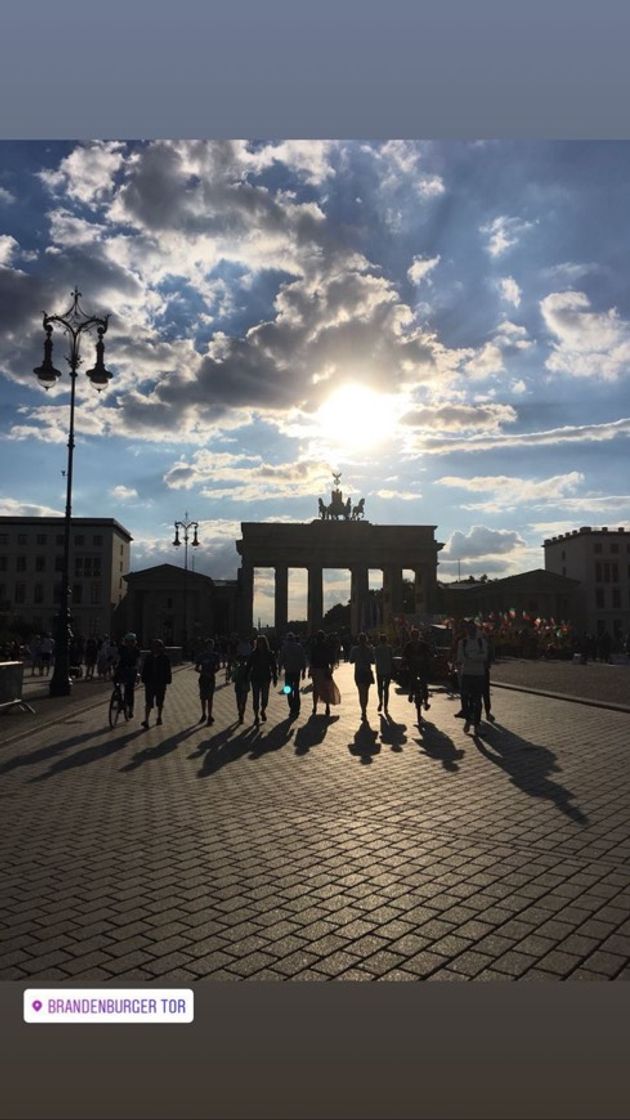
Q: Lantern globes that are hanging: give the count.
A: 4